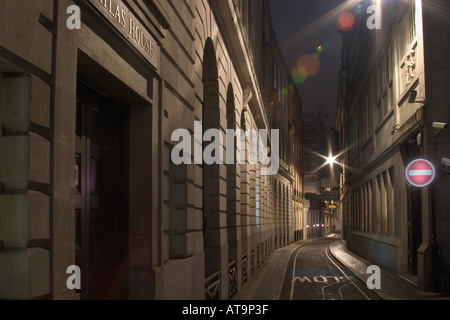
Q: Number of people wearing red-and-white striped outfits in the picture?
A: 0